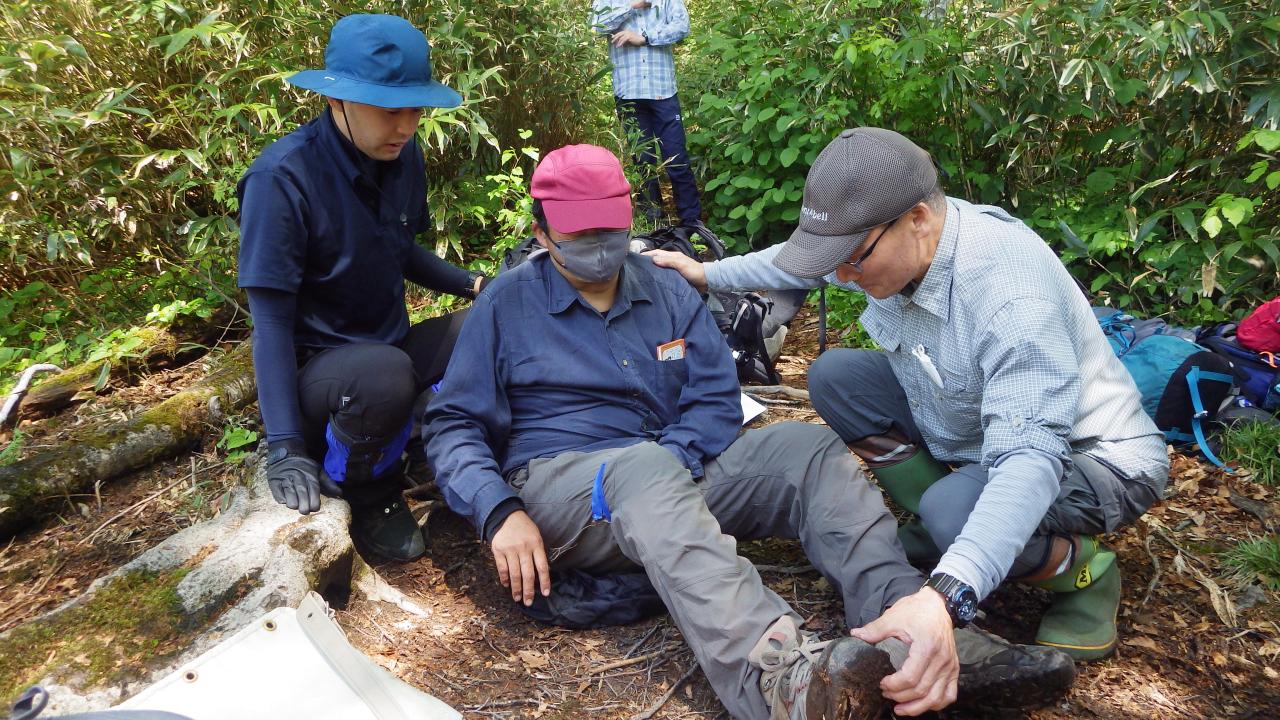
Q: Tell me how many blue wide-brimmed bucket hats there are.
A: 1